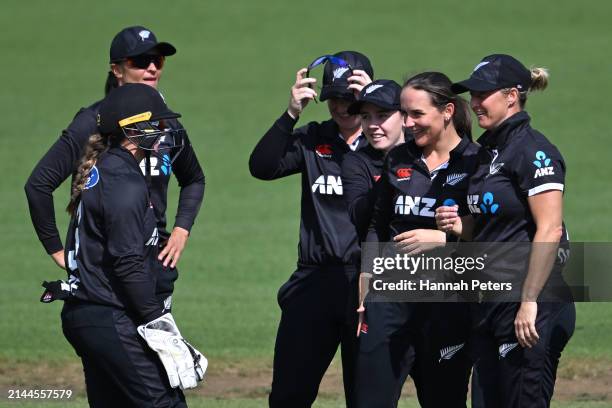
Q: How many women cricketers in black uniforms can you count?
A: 6